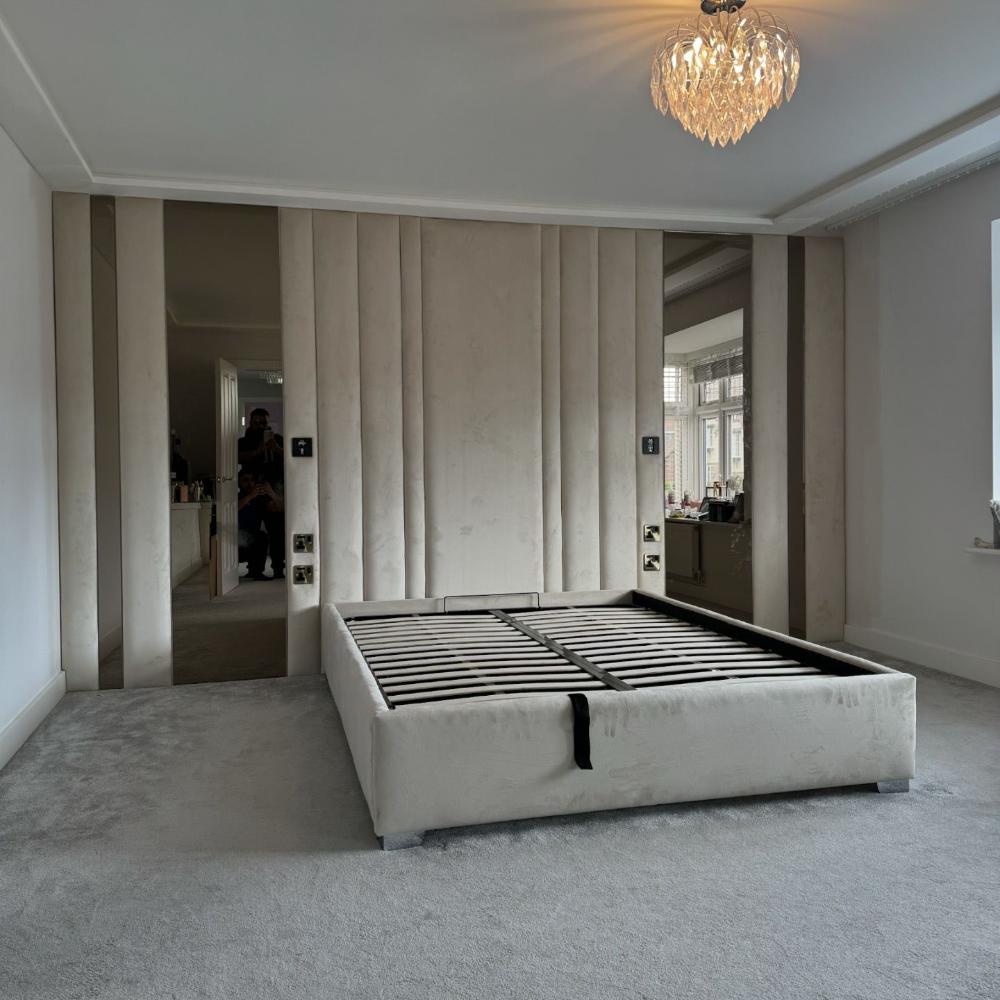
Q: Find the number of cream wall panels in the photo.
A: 13